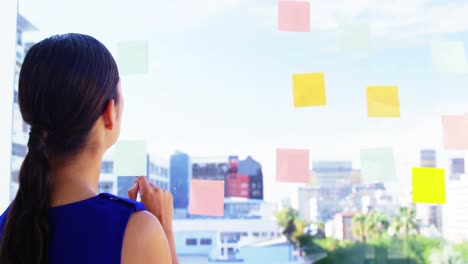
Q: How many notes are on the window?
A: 12